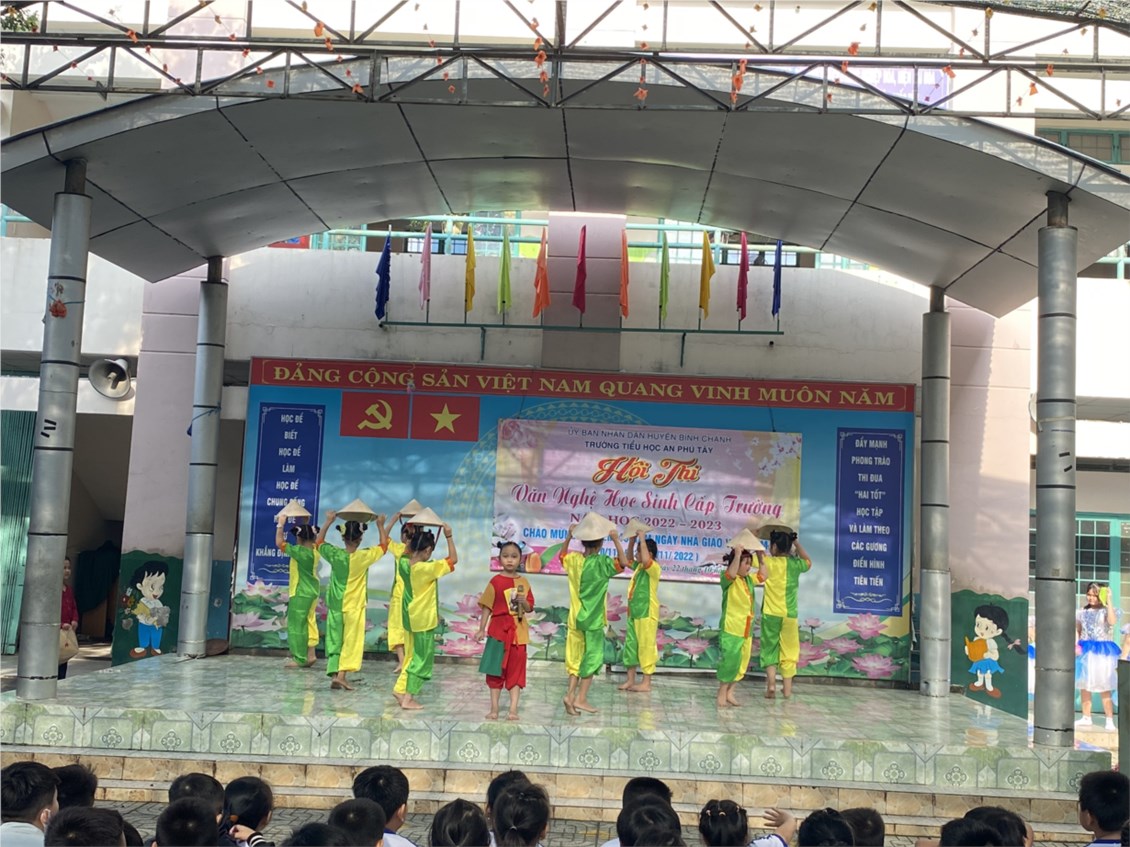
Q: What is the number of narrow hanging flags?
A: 11